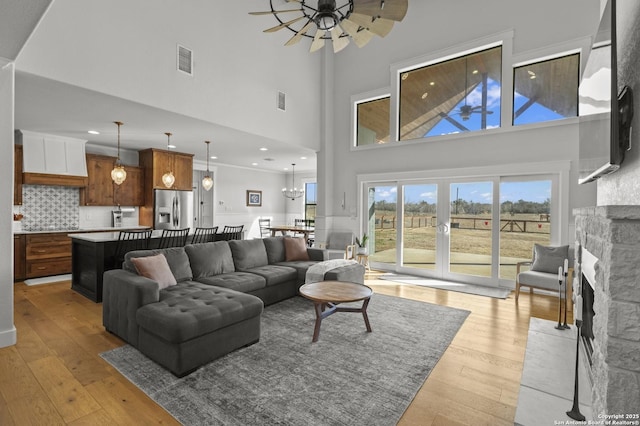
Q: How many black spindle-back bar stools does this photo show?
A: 4